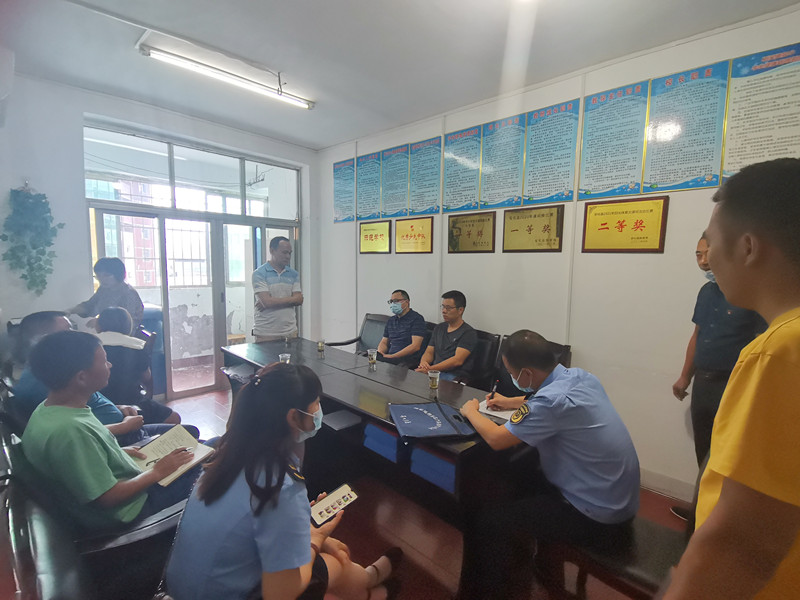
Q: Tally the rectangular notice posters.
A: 10